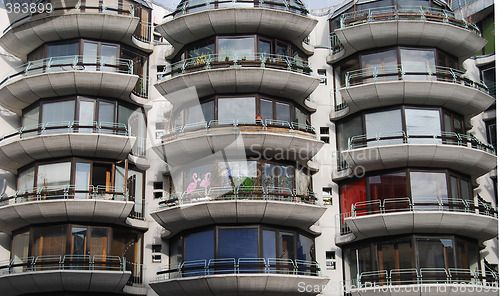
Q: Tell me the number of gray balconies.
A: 15